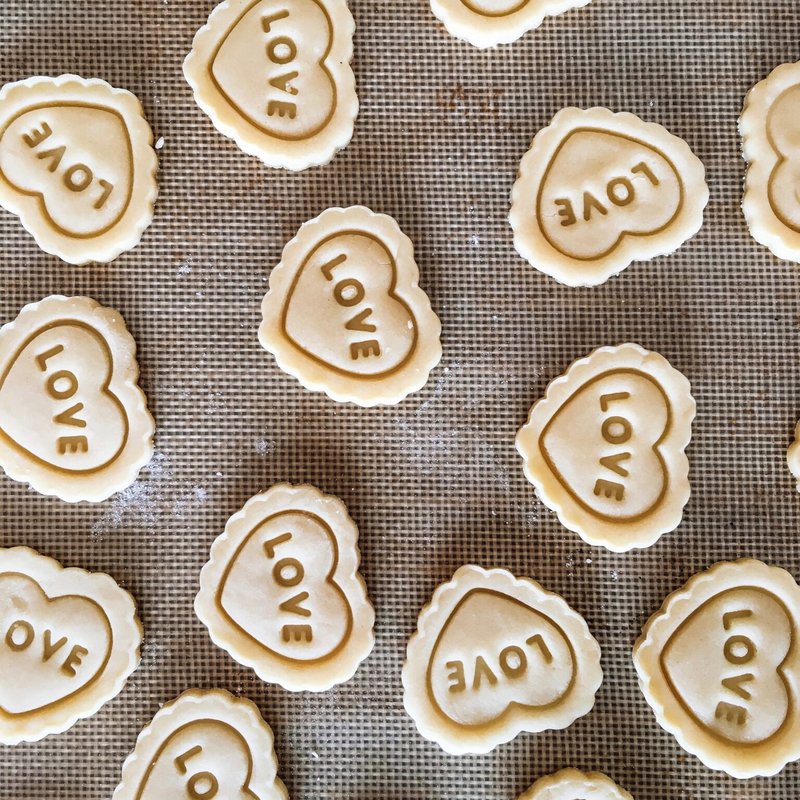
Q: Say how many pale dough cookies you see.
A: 15